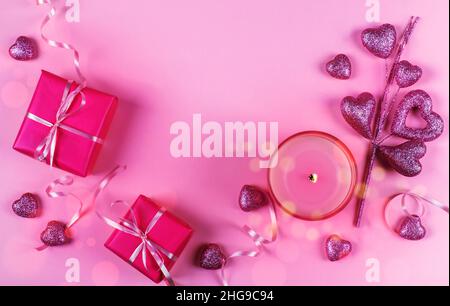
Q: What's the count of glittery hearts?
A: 13